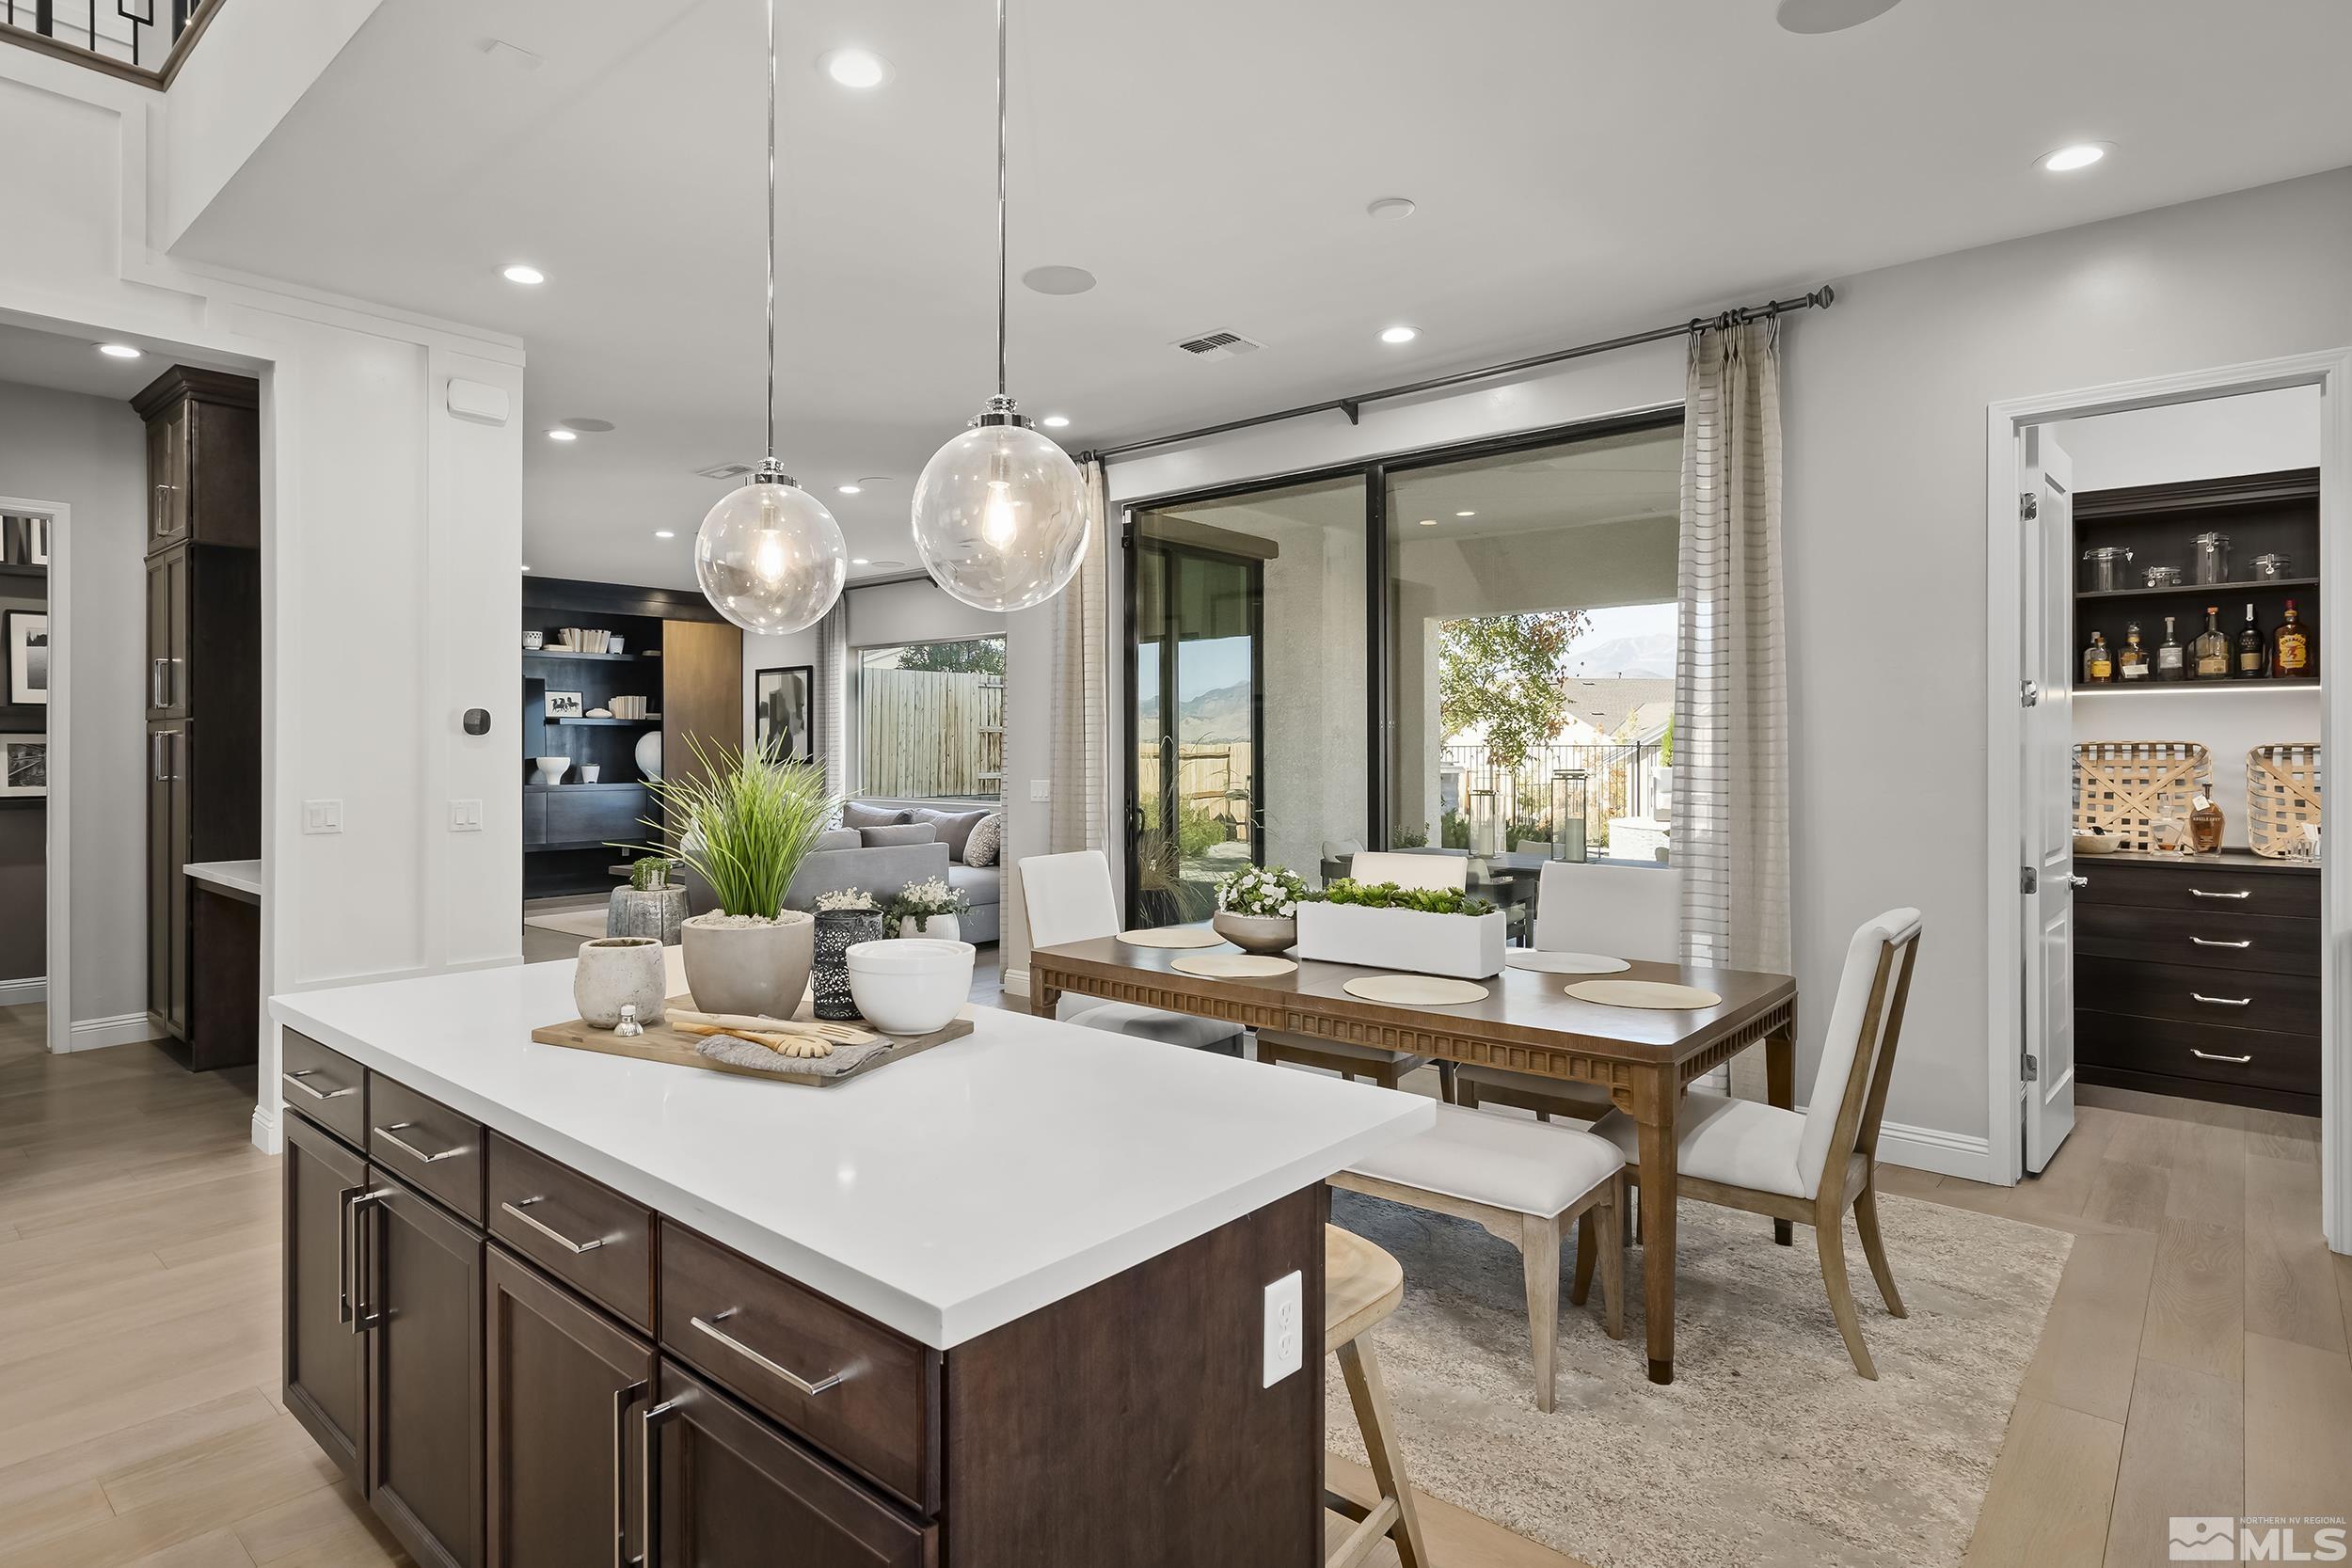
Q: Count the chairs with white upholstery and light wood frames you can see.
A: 4